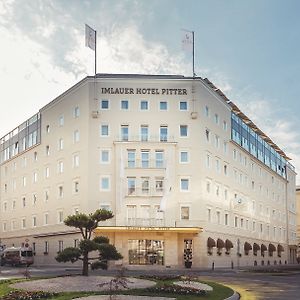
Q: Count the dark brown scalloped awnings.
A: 8